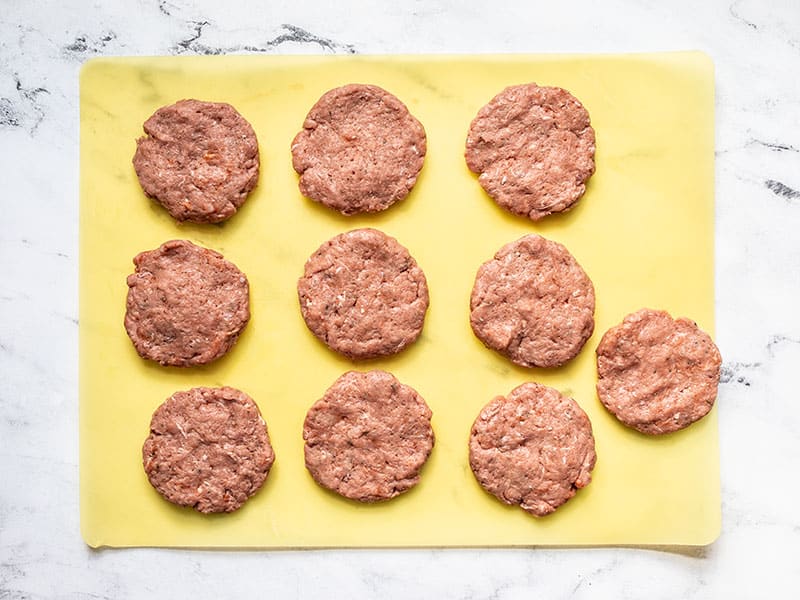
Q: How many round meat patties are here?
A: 10